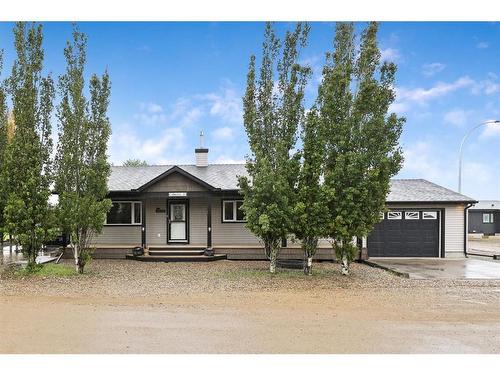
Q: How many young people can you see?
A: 0